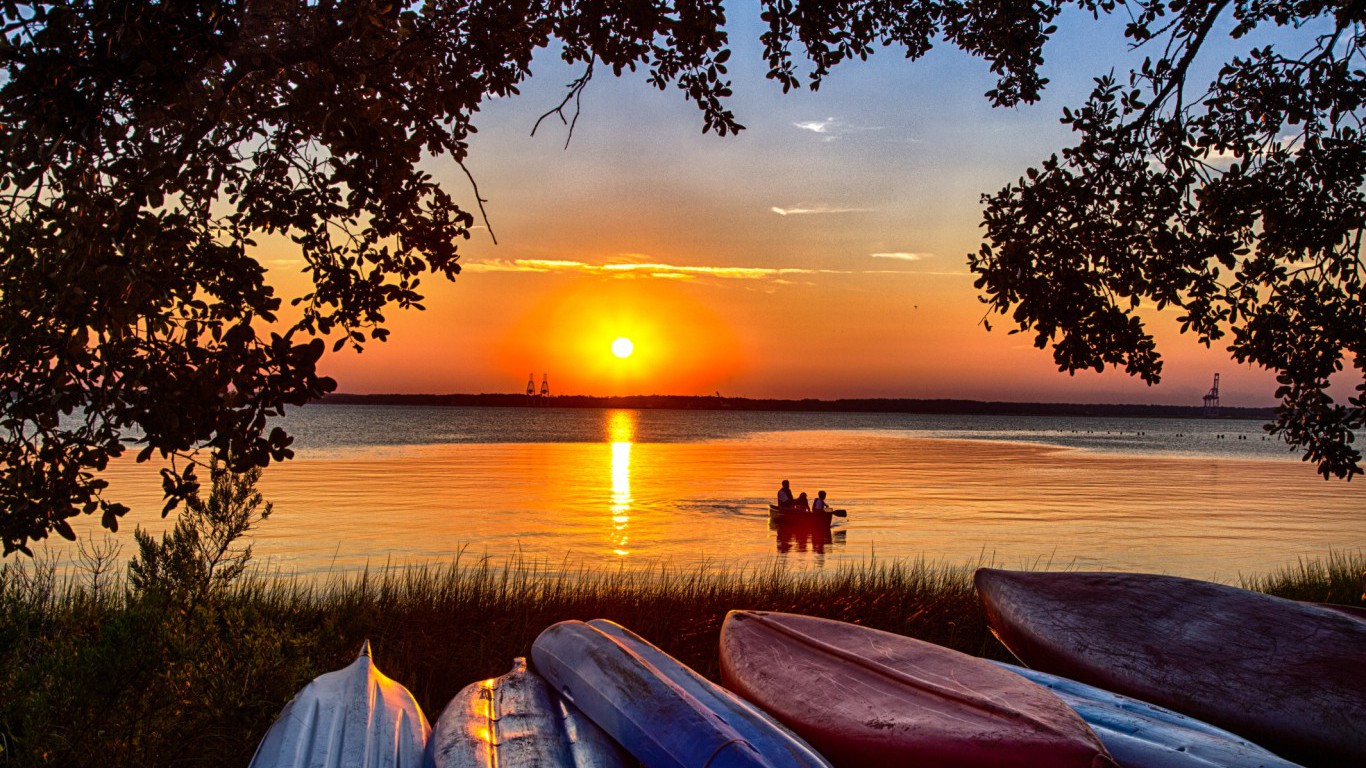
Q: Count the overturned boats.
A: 6